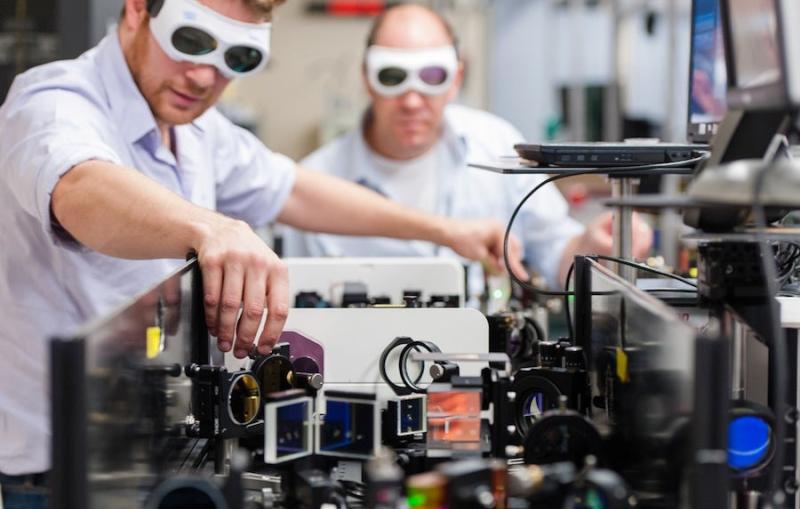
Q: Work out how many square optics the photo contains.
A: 4